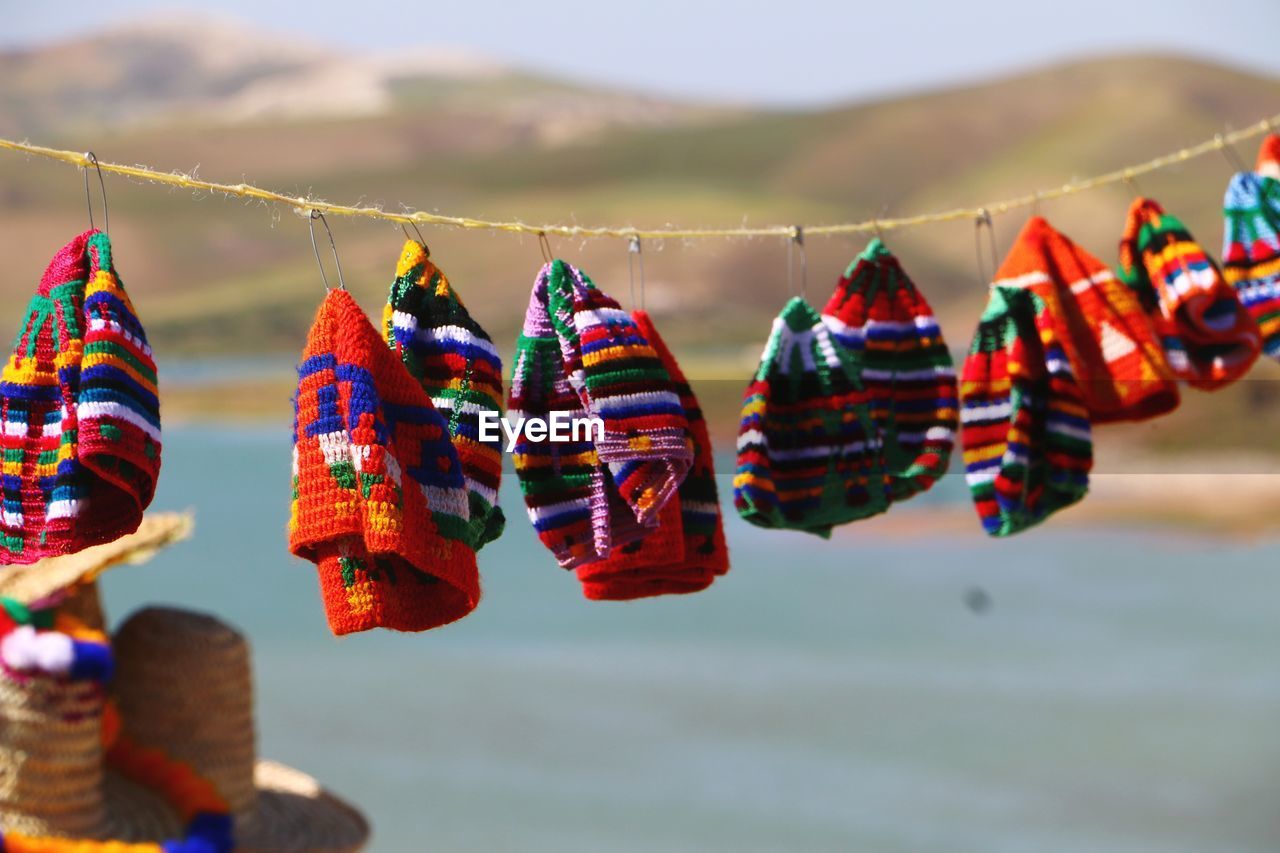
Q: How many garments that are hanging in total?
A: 12